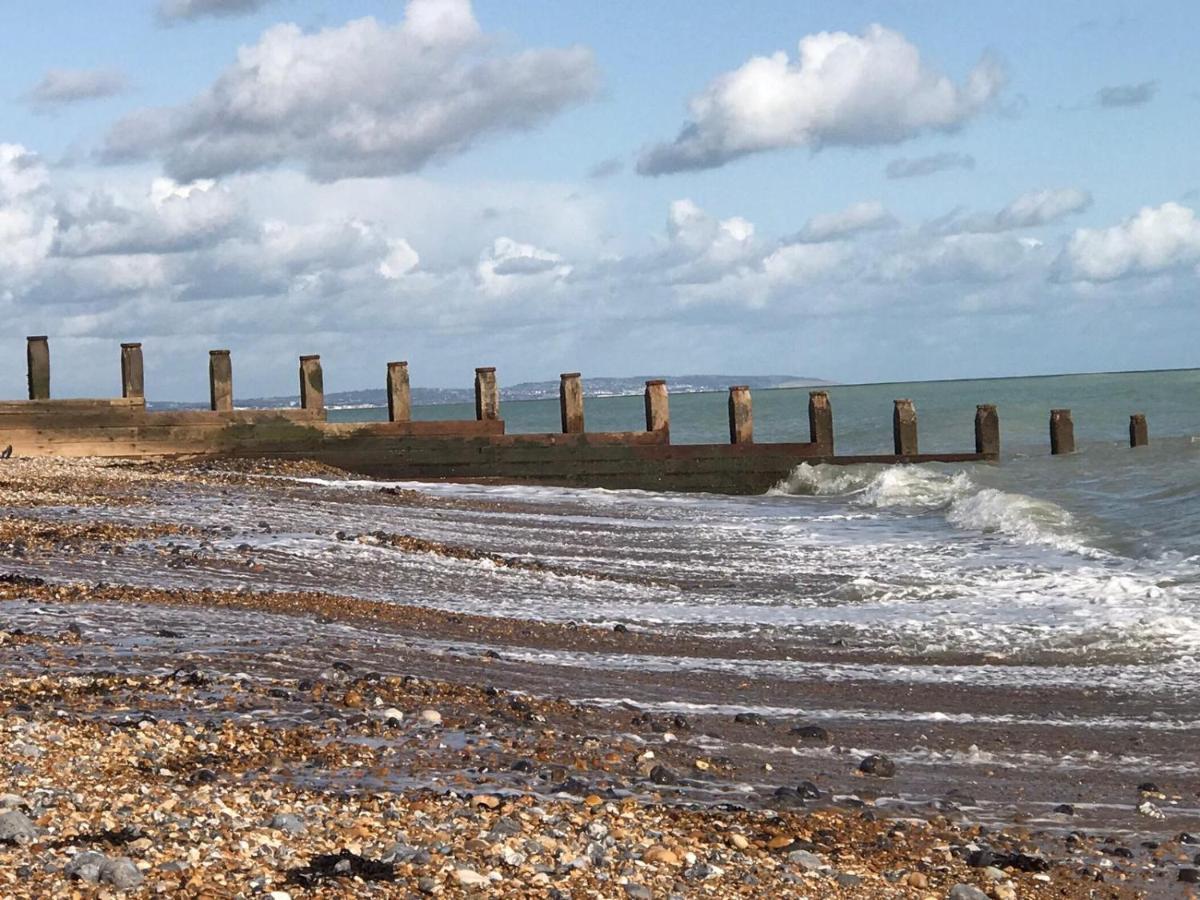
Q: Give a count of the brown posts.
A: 14